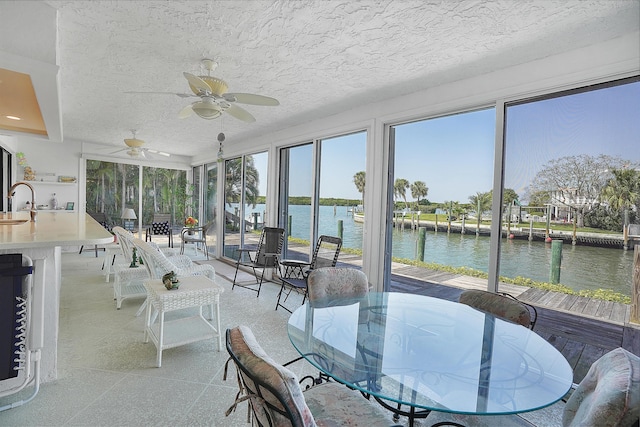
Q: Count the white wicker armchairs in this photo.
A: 2